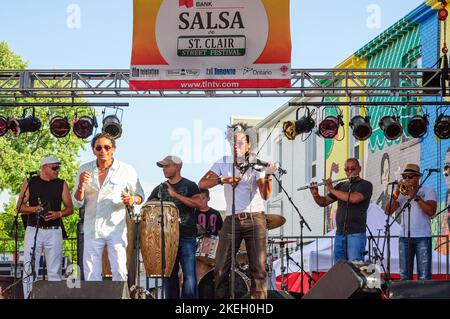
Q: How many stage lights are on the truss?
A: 11